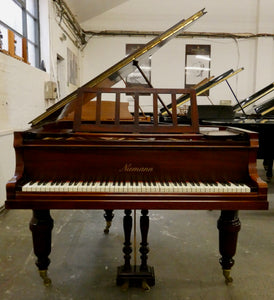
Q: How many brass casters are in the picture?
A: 3